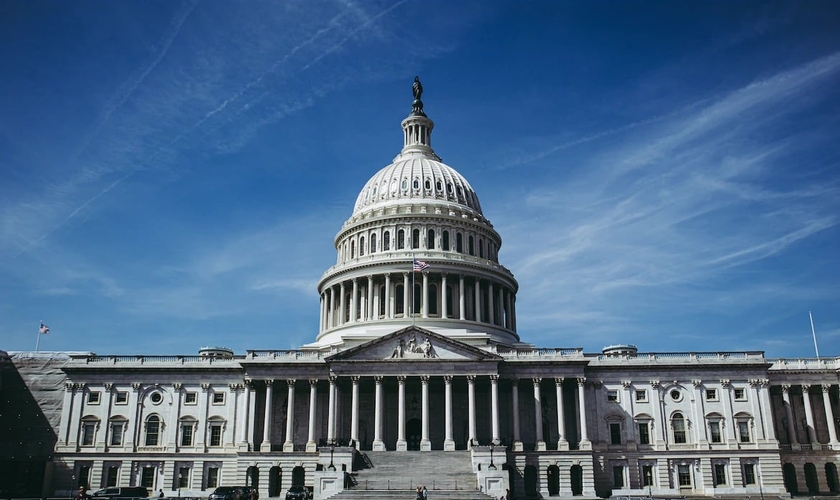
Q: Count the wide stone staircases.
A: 1